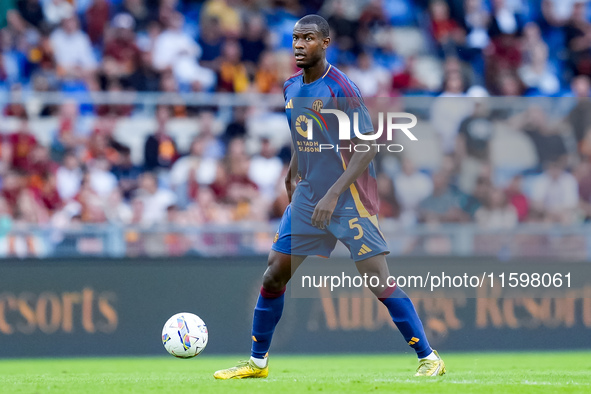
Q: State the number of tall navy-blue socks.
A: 2